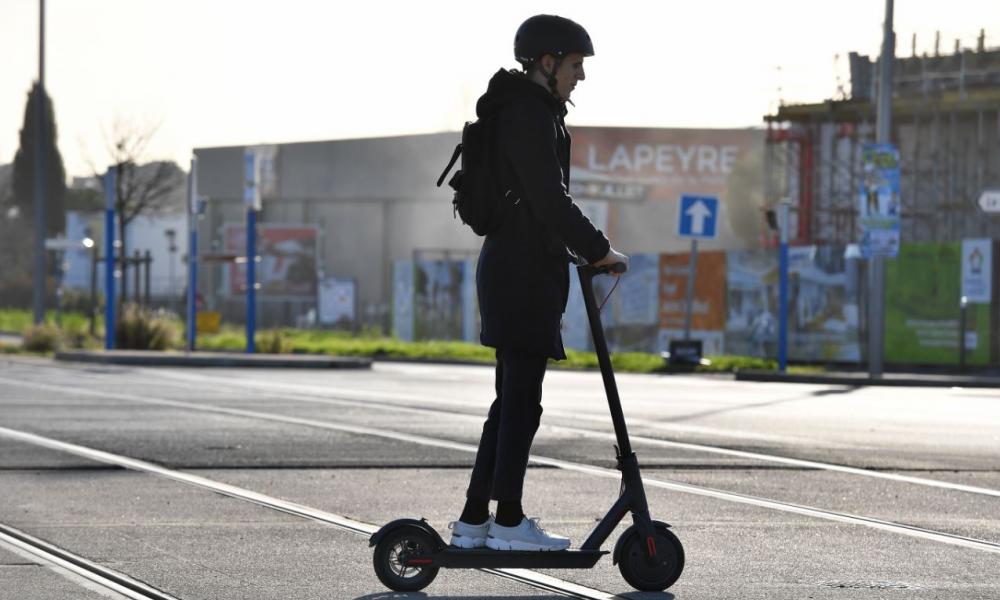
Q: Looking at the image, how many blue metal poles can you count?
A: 4